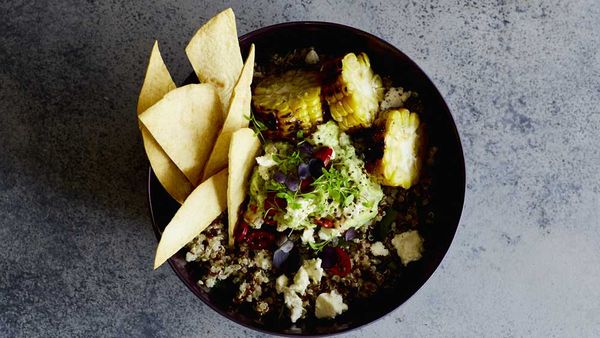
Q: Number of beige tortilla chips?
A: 6